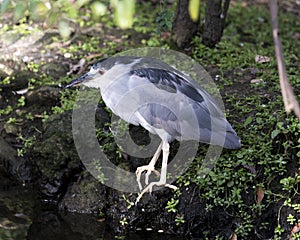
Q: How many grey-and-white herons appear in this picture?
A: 1